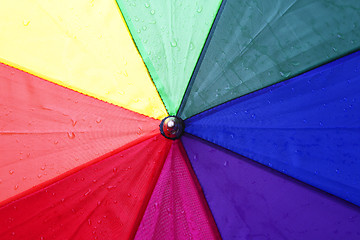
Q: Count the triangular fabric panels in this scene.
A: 8